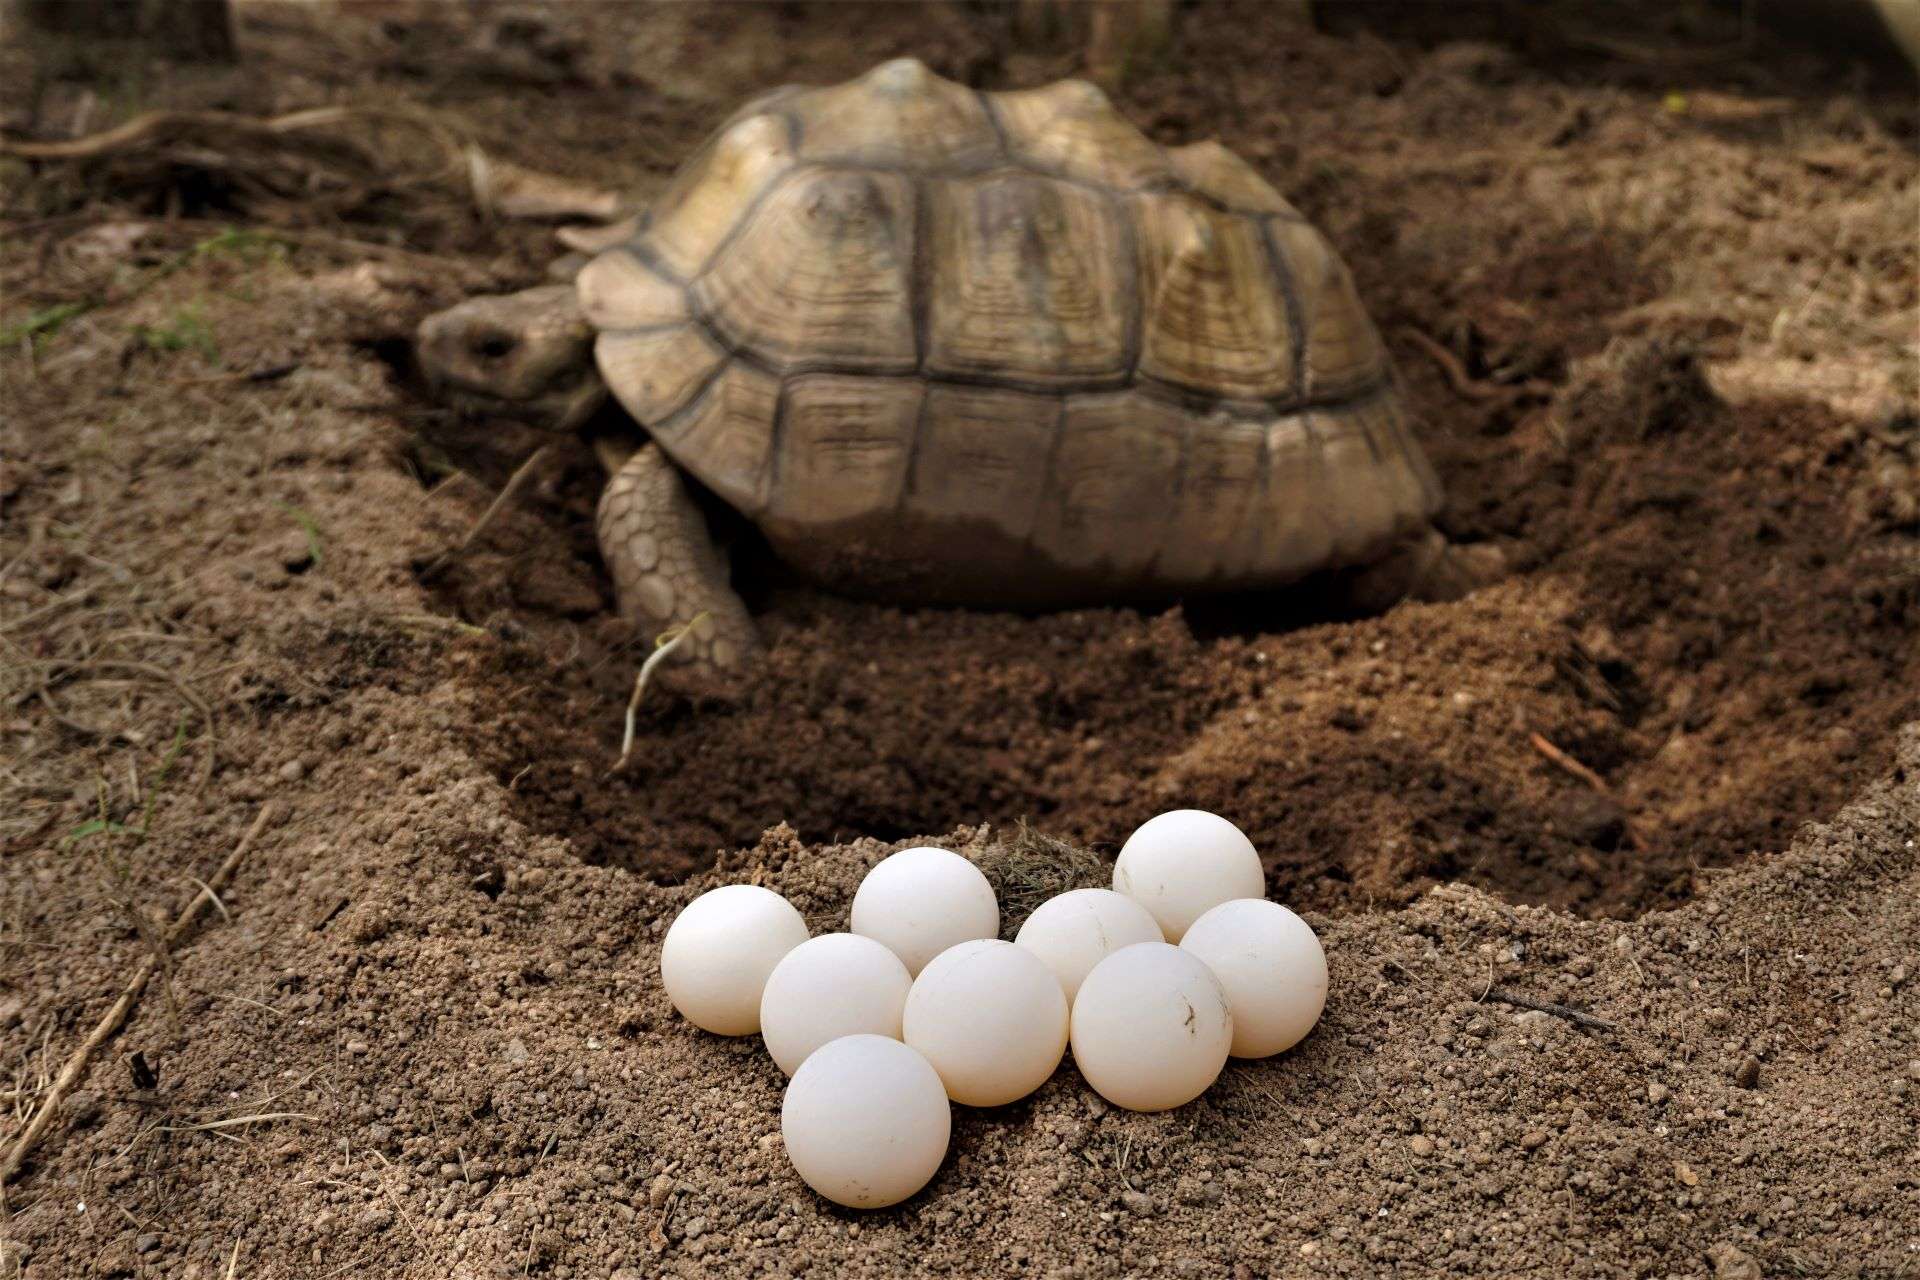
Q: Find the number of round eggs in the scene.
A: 9